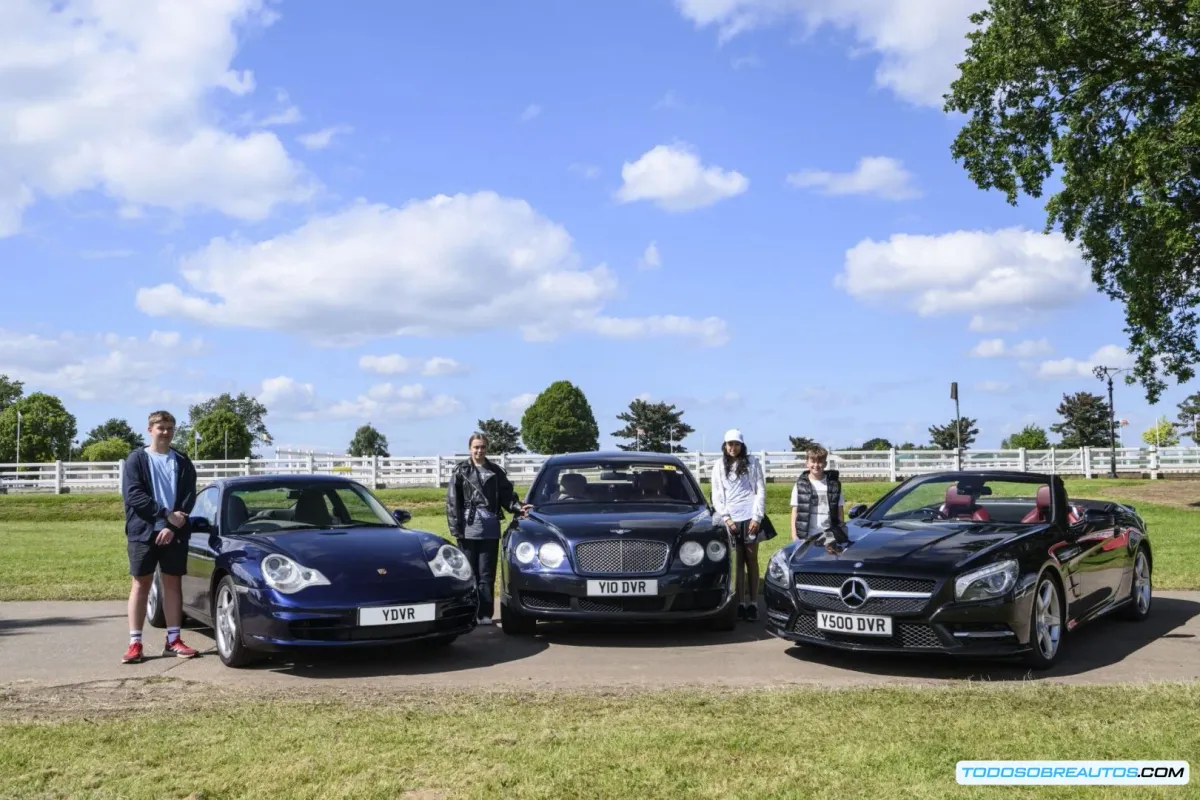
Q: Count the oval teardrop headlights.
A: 2